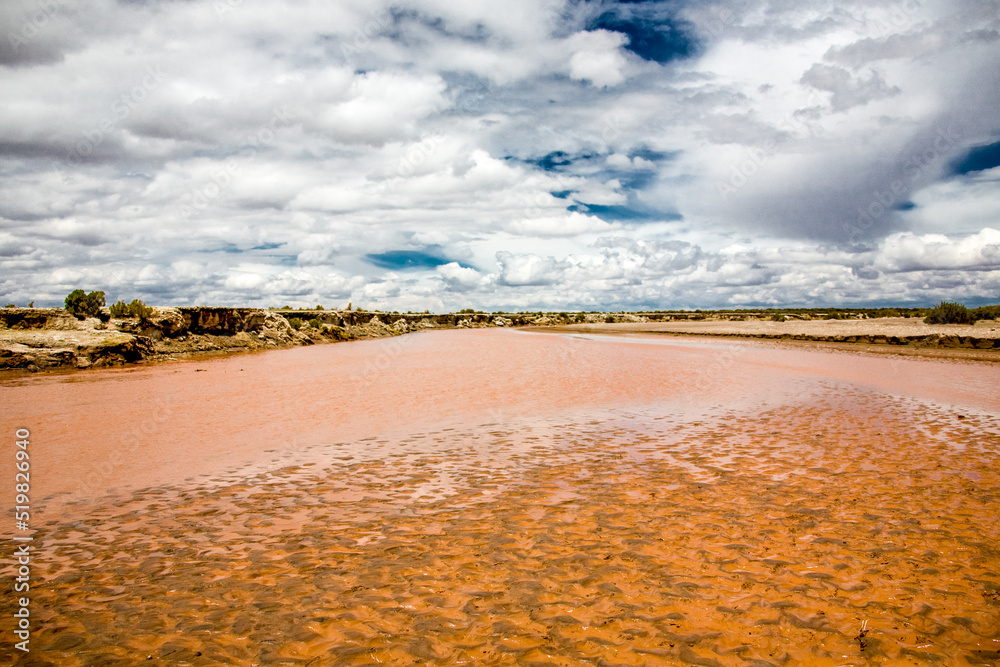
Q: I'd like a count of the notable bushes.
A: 3